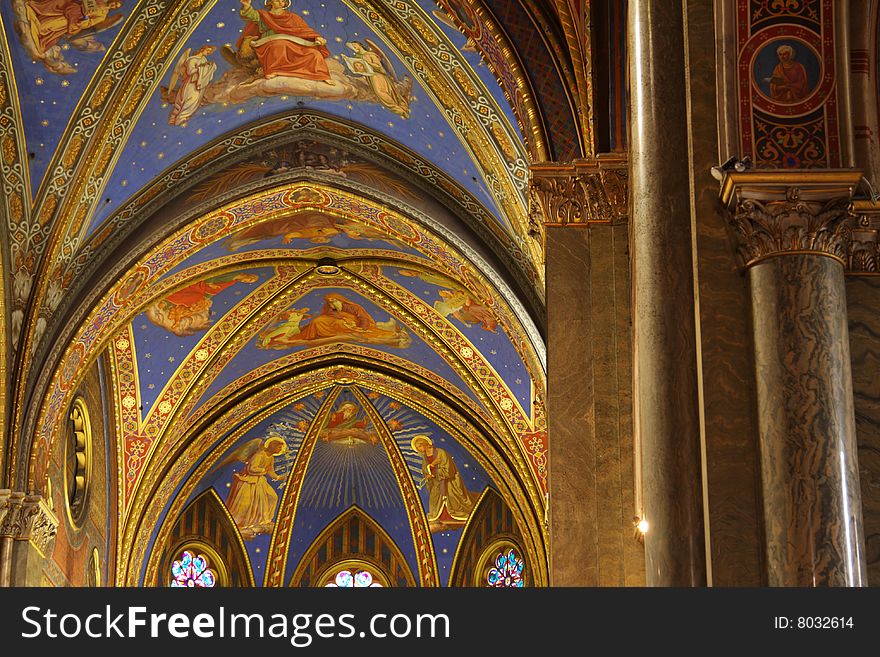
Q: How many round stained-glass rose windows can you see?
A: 3